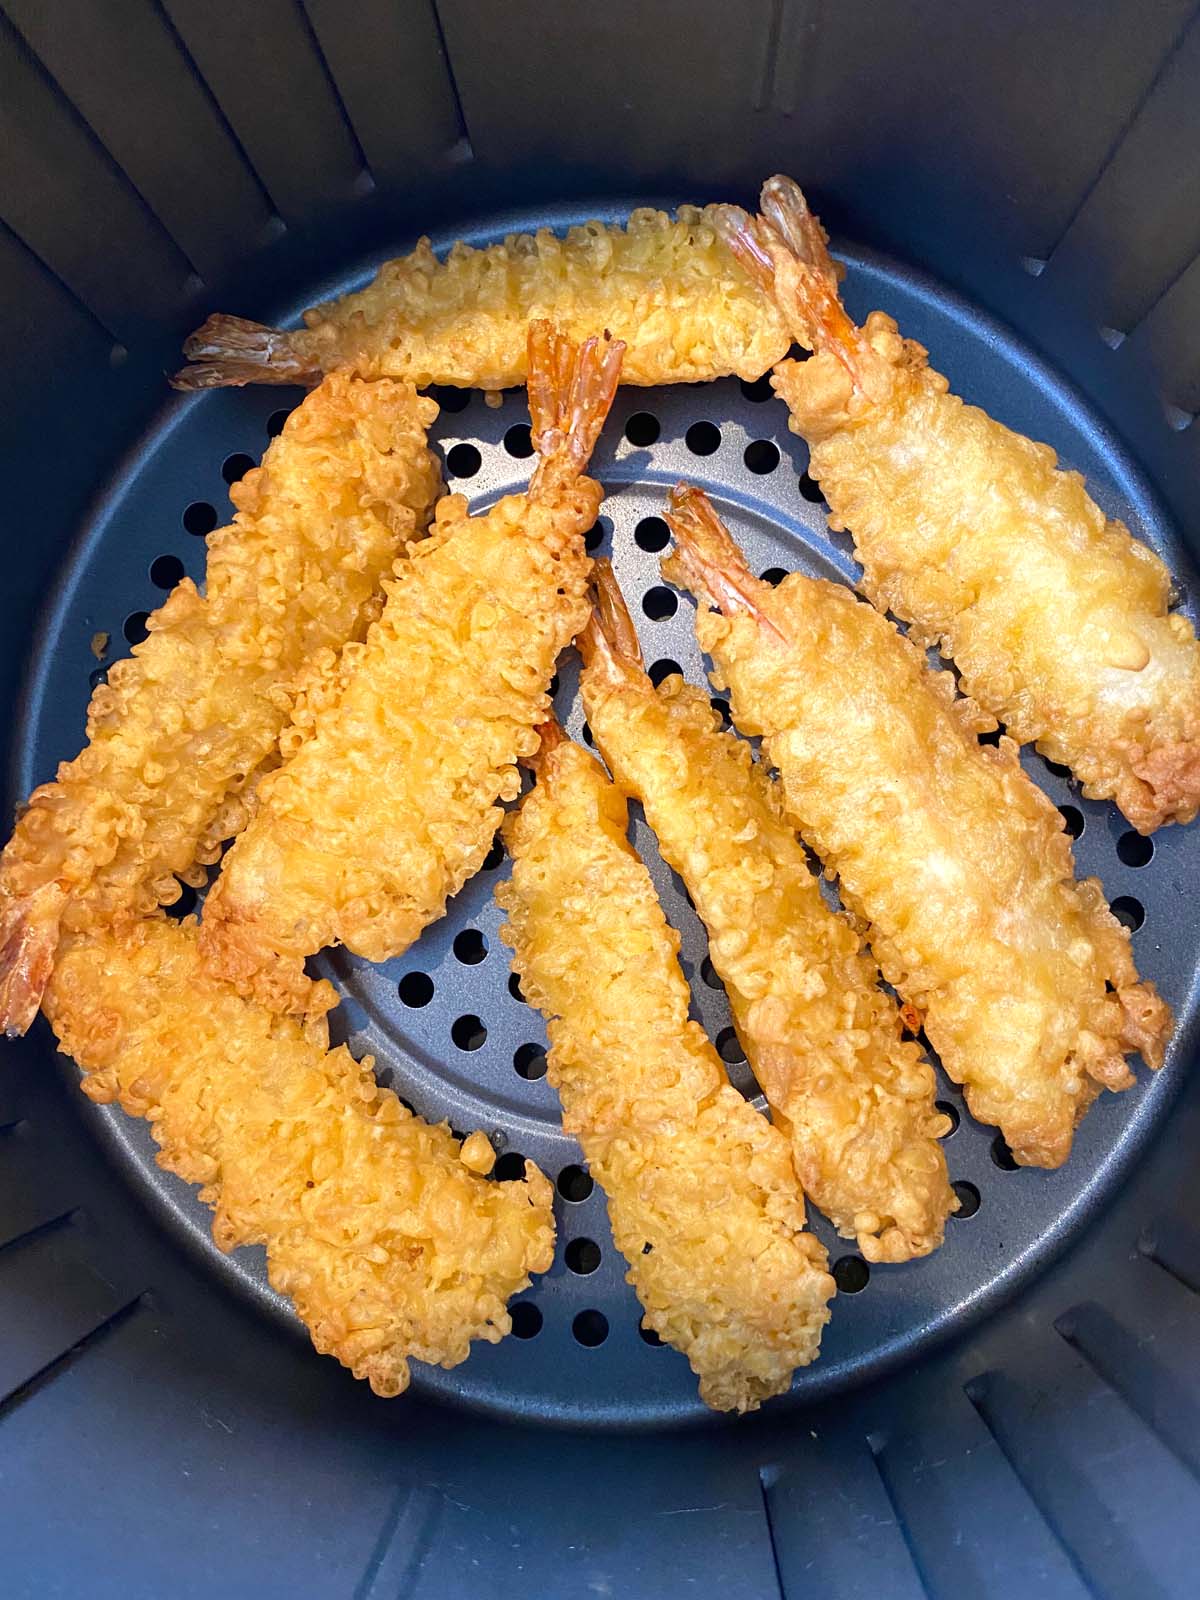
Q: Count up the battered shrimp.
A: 8